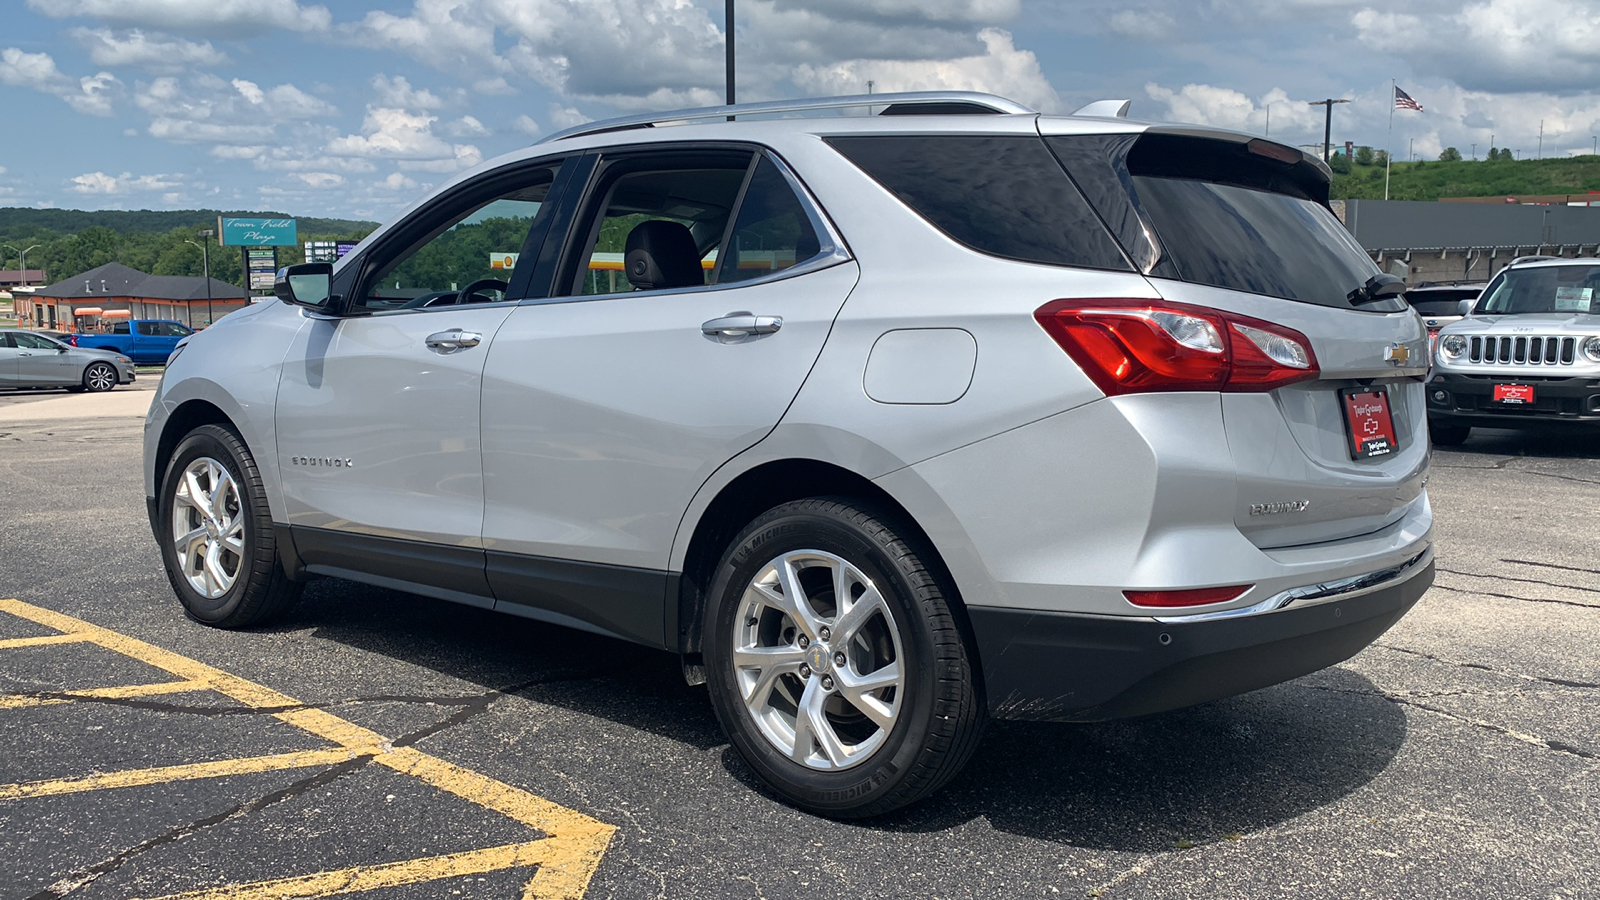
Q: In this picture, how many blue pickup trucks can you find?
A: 1